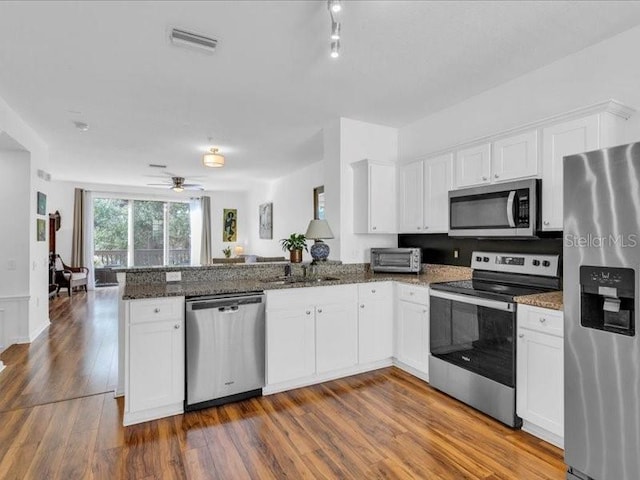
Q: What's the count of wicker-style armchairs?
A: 1